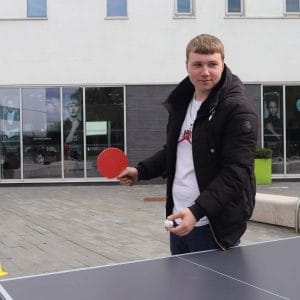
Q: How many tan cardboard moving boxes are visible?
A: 0